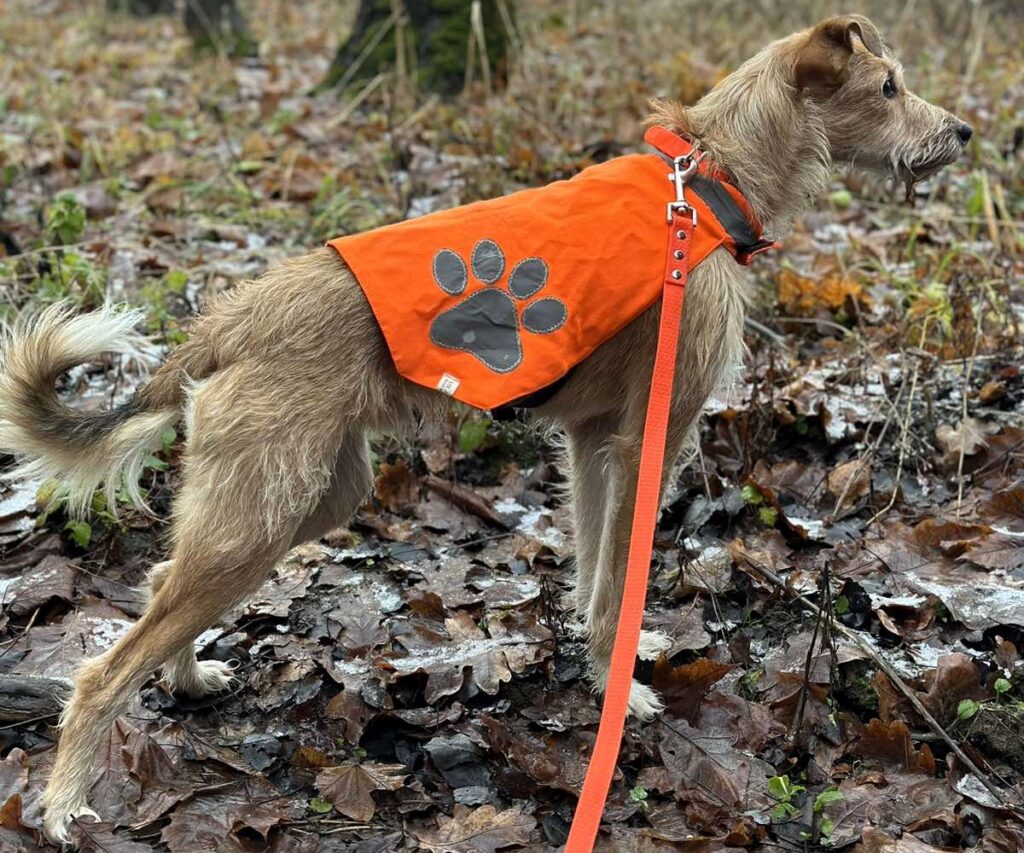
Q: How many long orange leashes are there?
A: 1